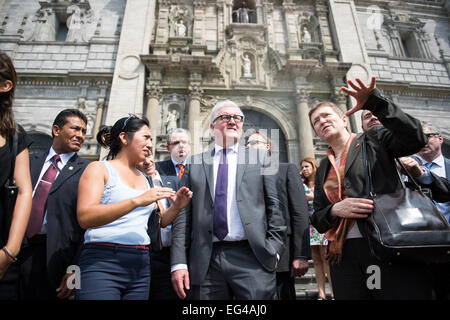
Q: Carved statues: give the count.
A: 5